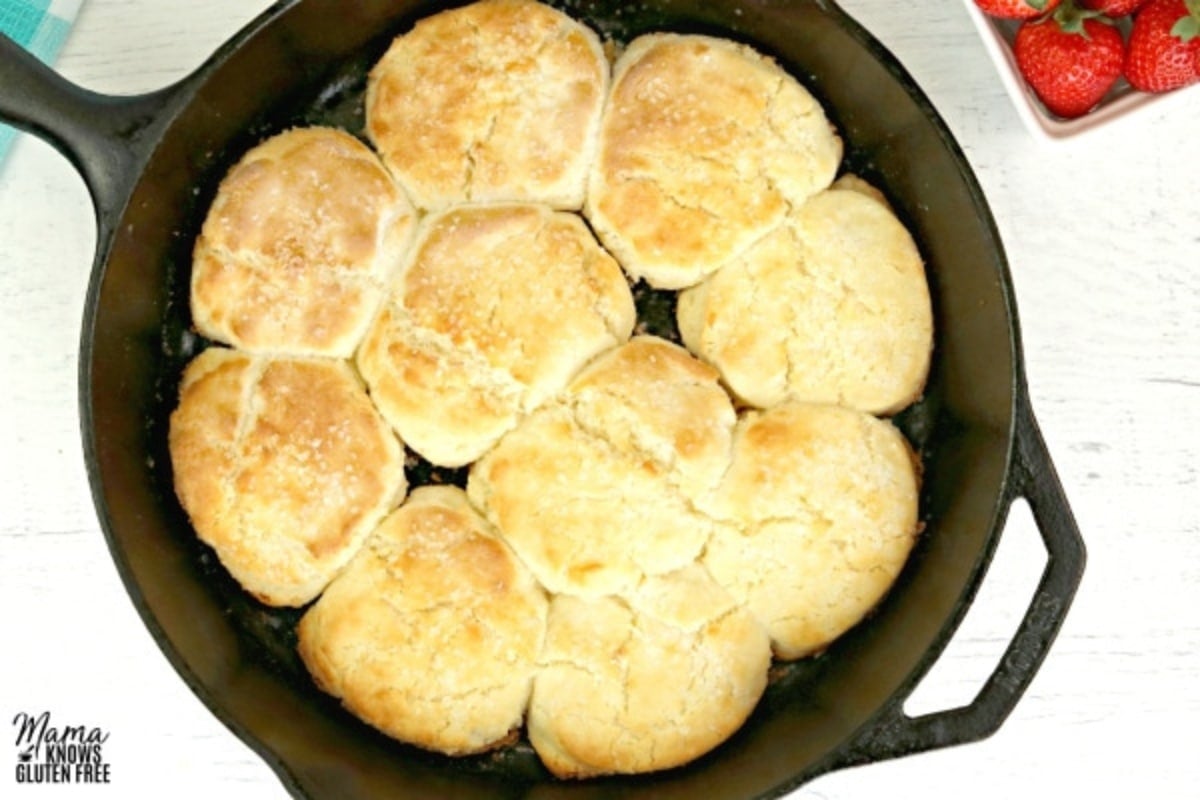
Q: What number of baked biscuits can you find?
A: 10